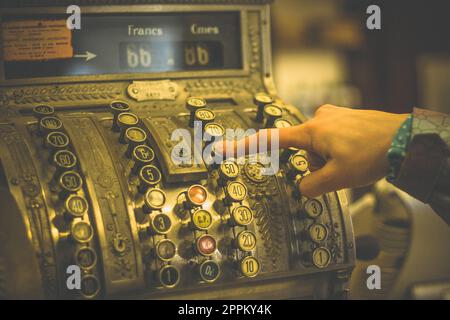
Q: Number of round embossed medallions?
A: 1